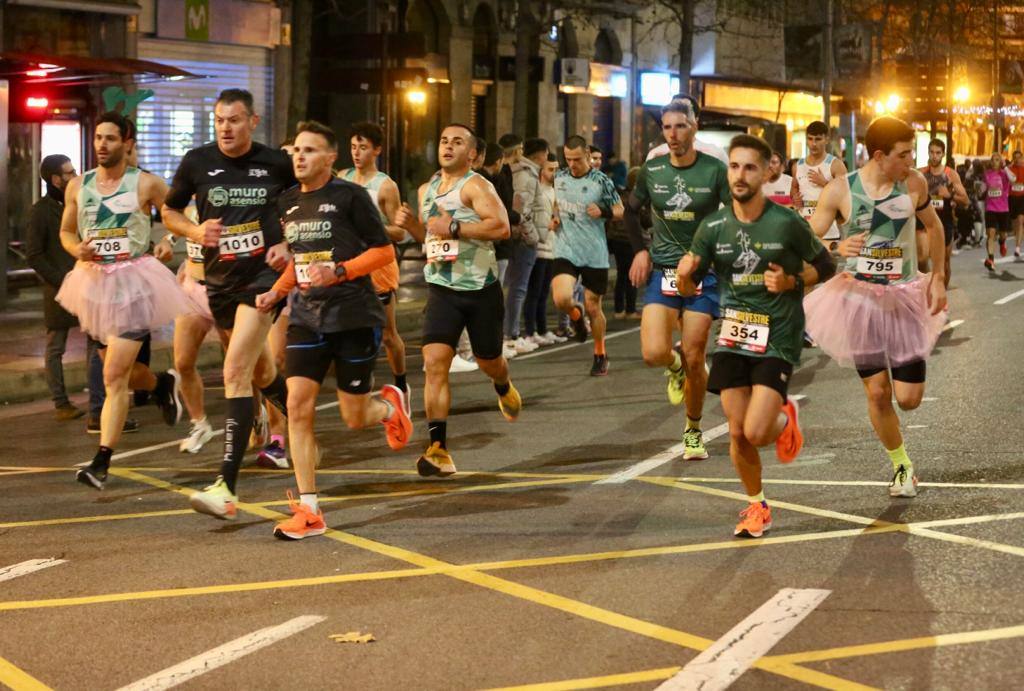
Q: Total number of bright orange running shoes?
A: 4